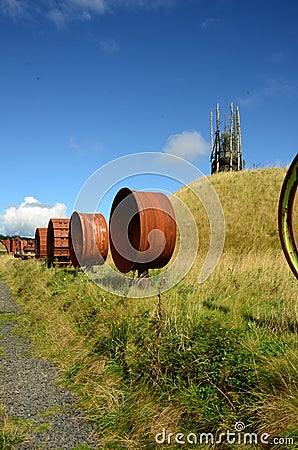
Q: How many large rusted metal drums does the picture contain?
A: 4